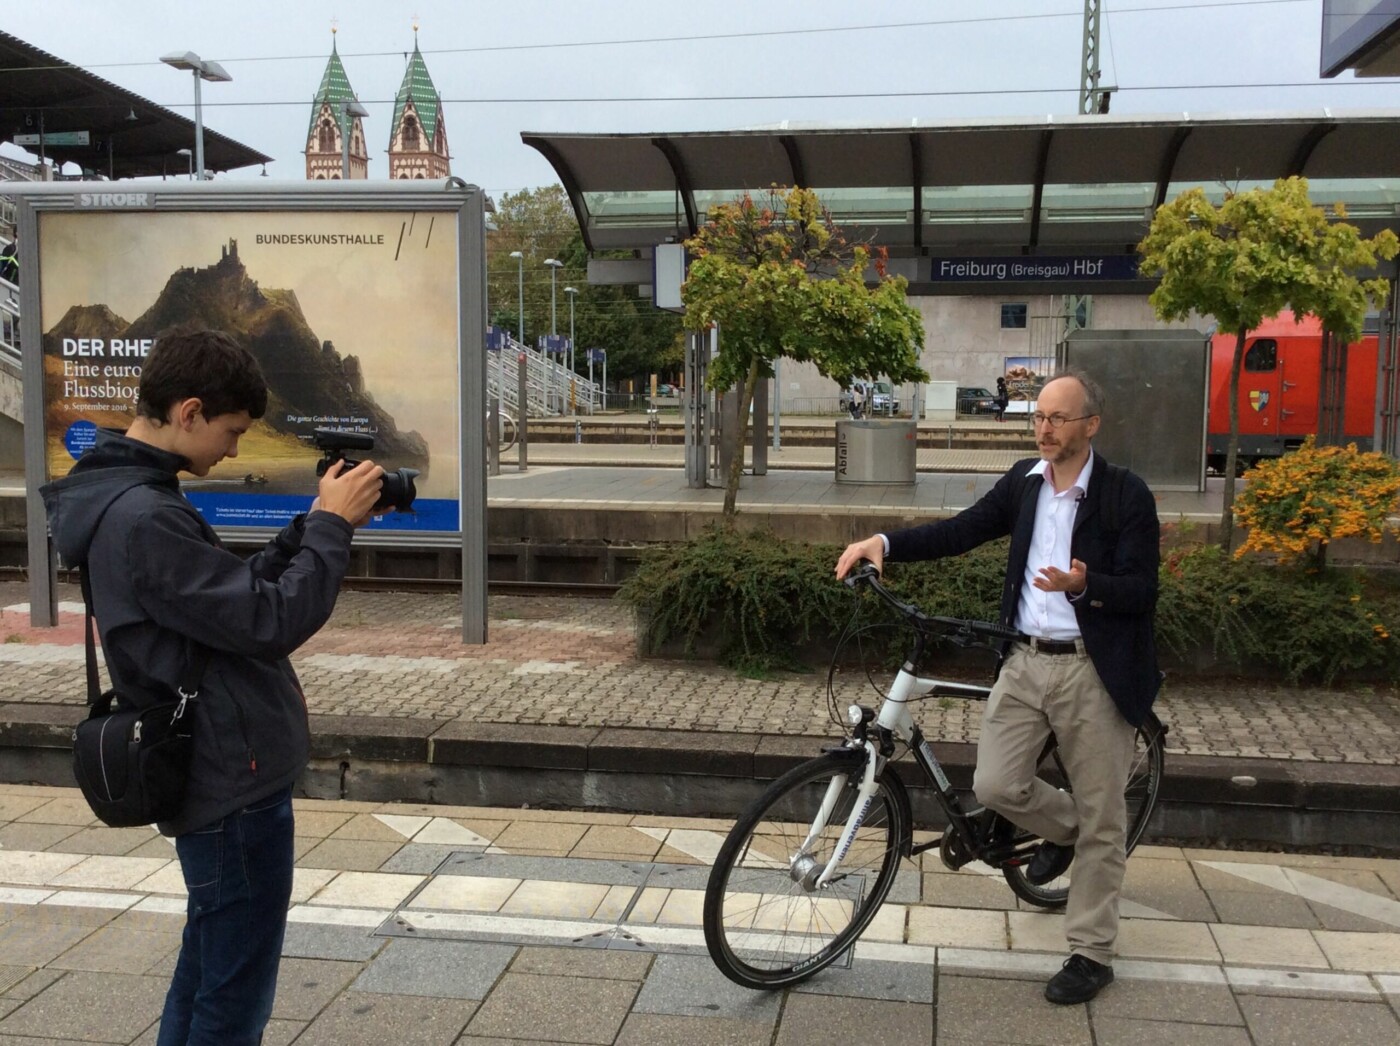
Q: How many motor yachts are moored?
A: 0